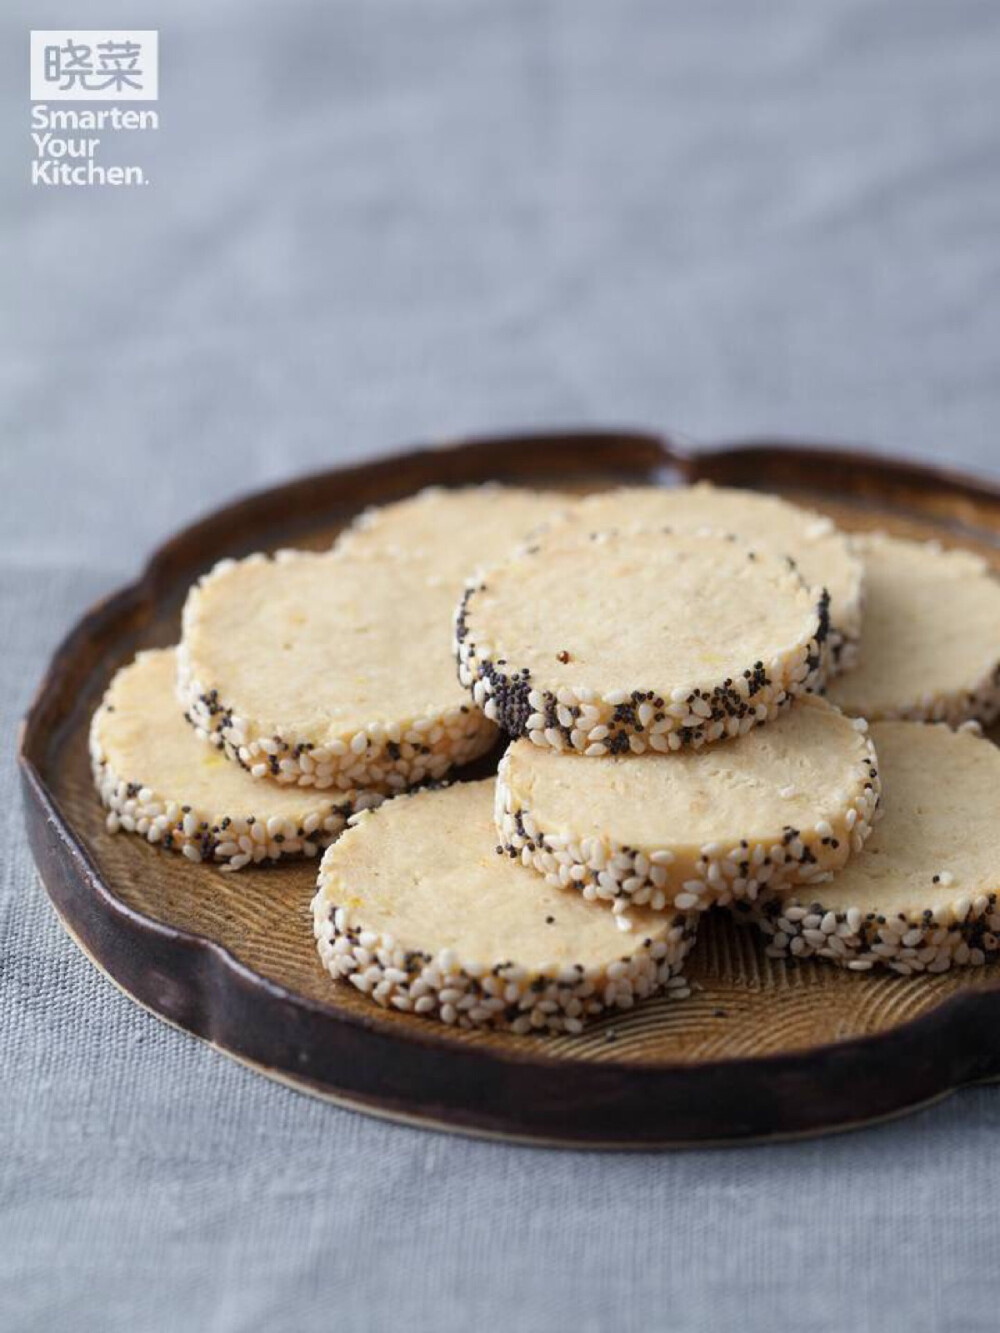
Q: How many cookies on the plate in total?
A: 9